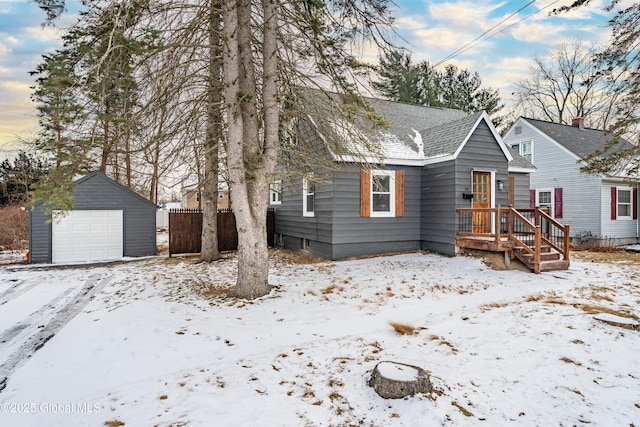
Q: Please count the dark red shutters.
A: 4